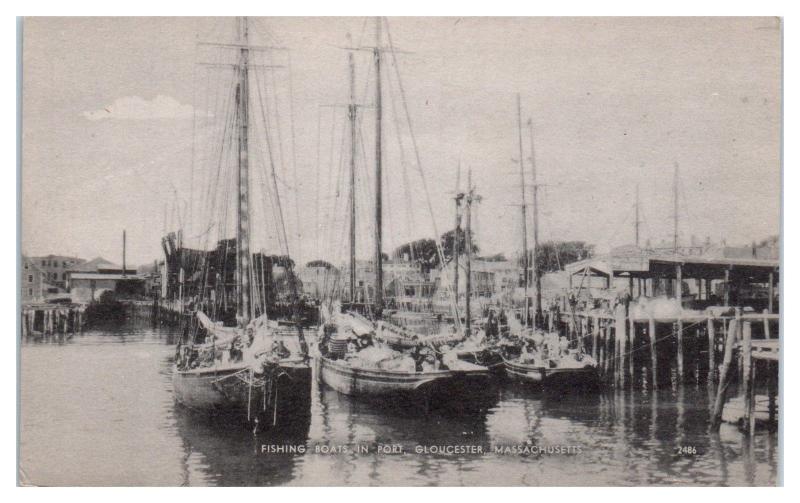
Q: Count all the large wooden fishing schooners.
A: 3